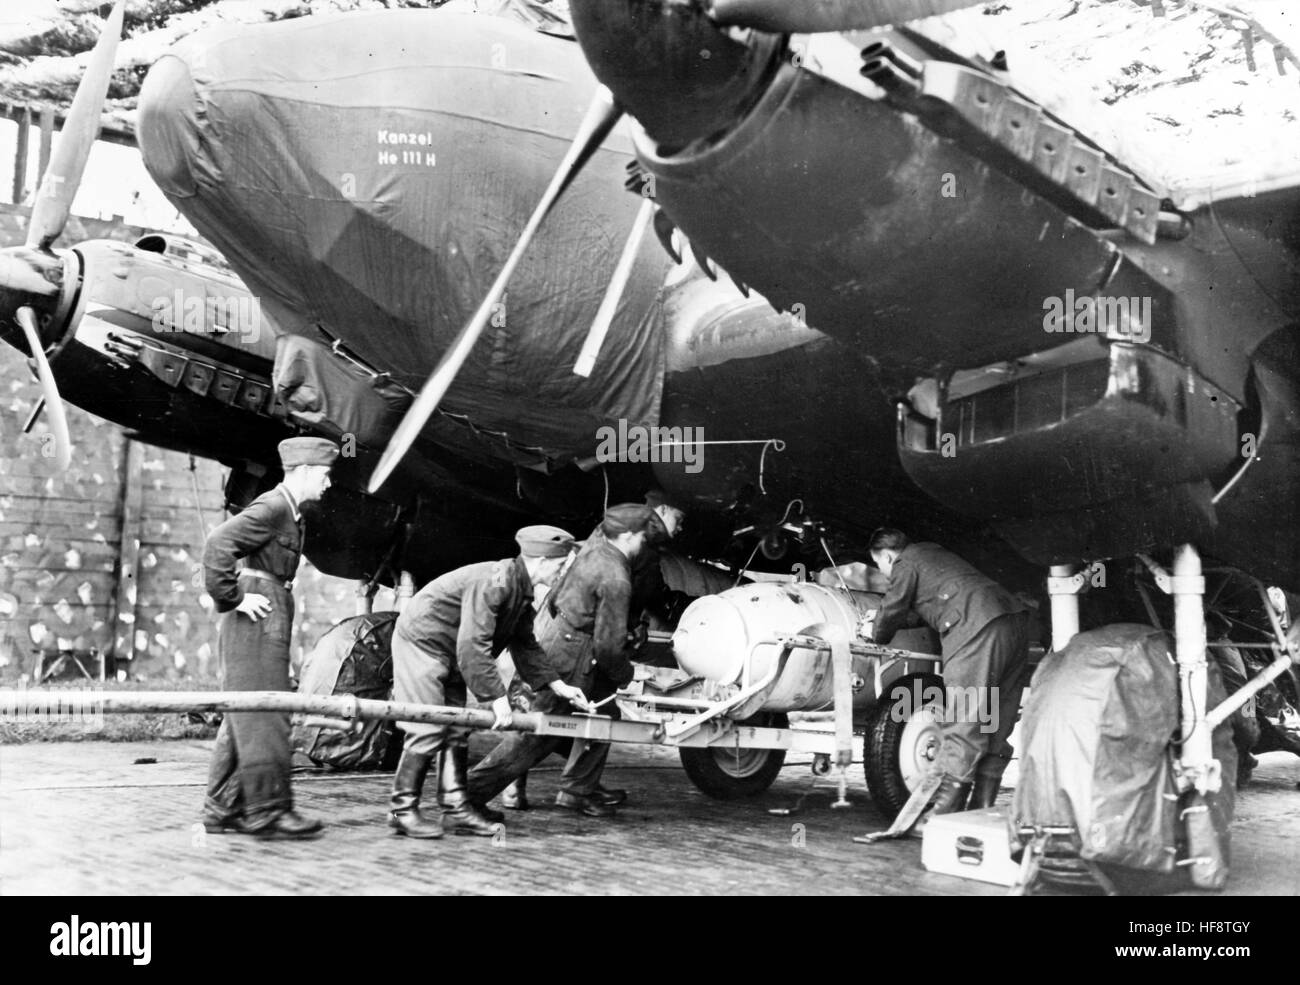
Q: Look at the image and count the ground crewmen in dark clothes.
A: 5